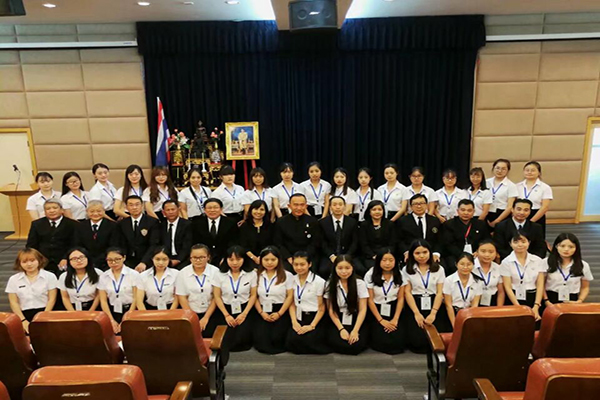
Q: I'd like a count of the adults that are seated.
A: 12